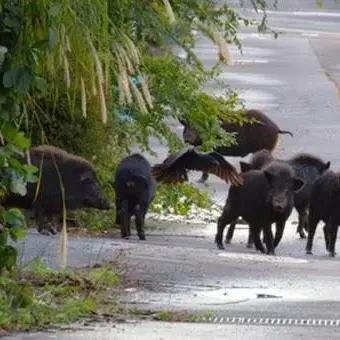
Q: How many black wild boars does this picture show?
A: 7